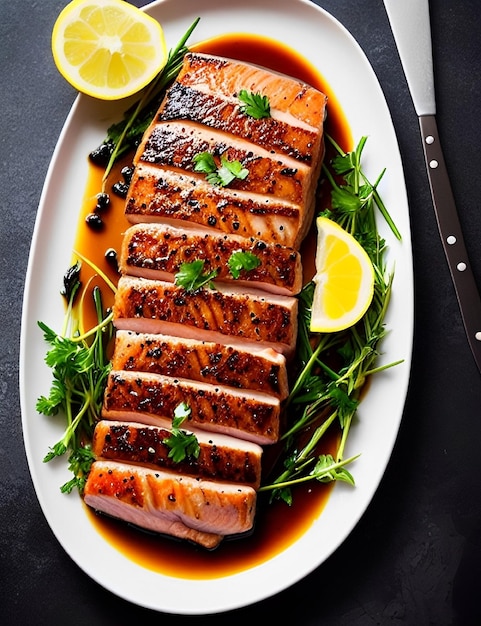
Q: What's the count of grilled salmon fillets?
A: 10